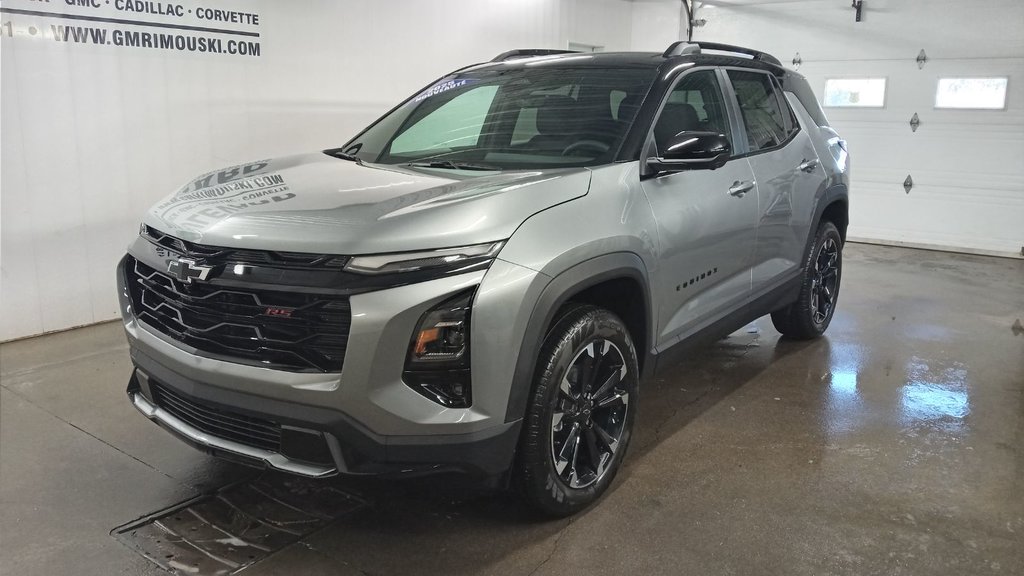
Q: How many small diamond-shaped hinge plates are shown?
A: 4